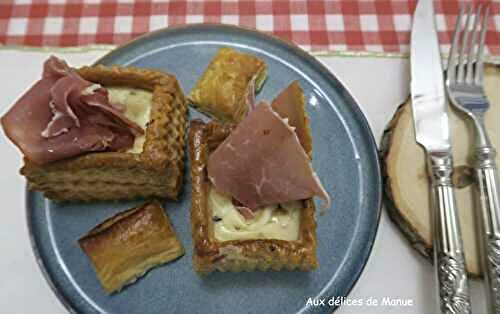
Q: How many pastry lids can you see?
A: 2